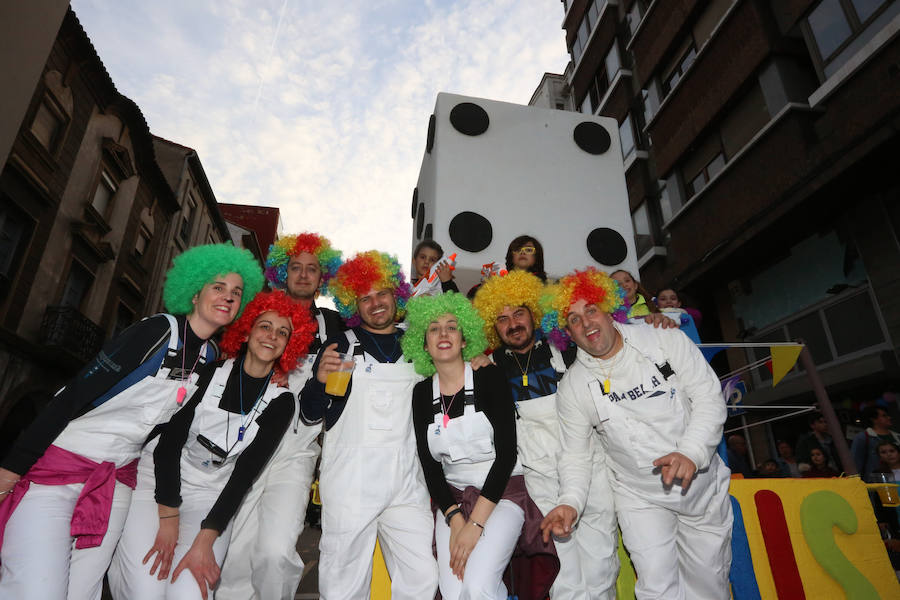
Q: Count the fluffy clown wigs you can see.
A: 7